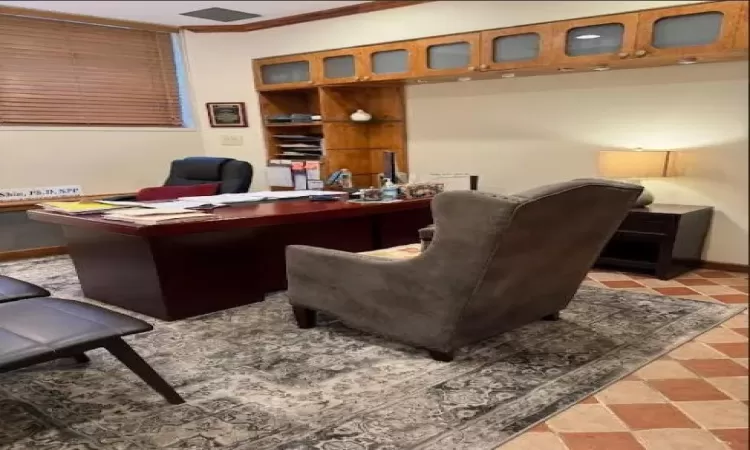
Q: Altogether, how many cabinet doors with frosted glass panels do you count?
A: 7